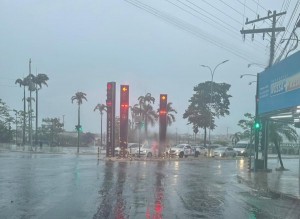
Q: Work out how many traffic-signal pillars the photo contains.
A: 3